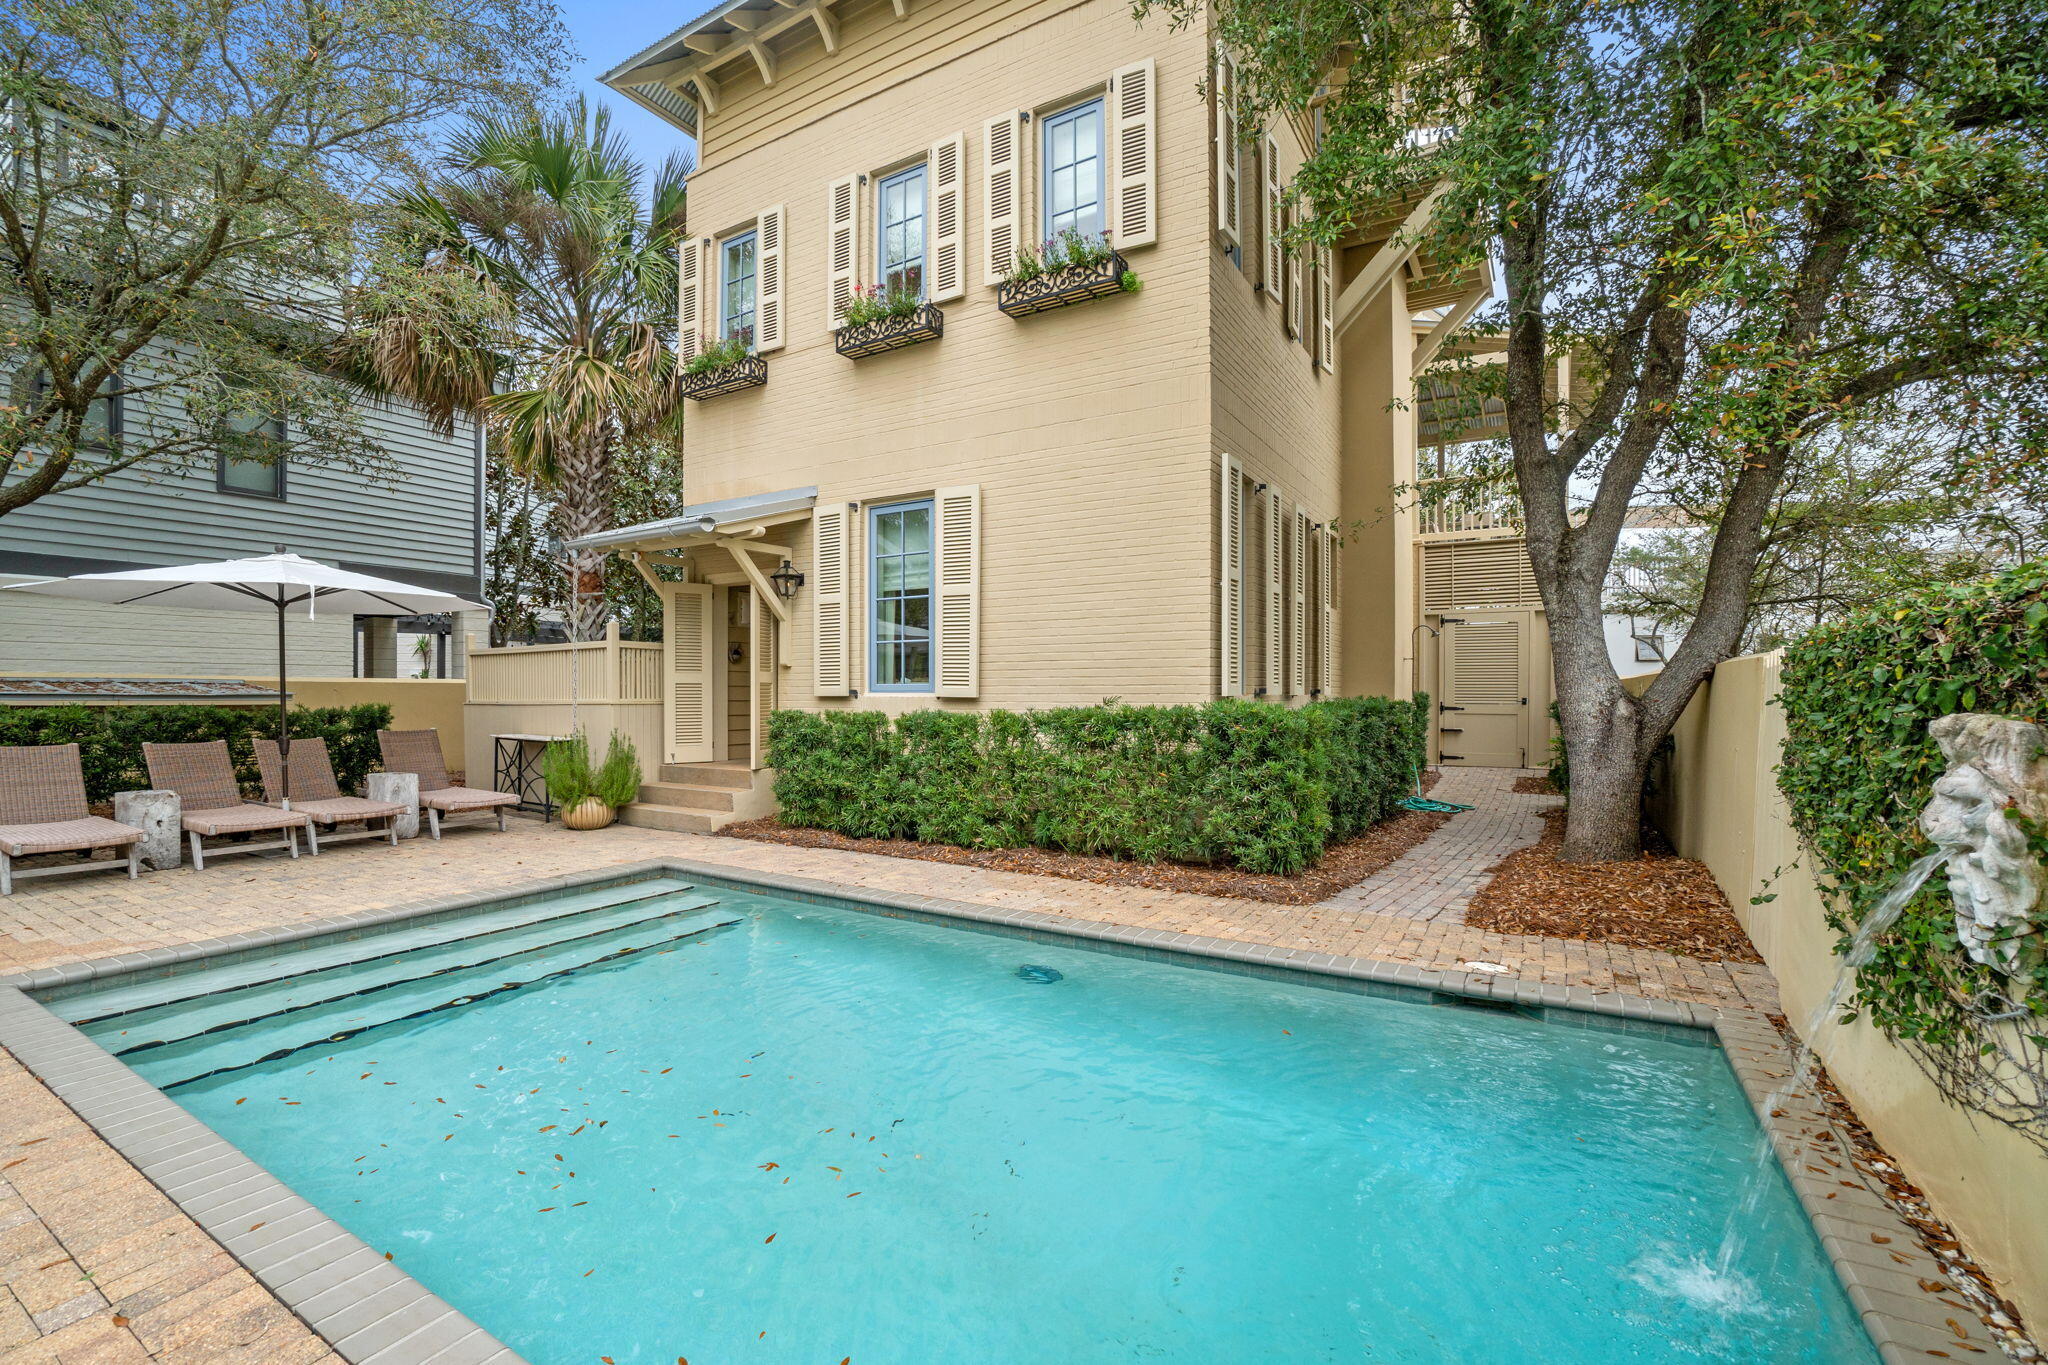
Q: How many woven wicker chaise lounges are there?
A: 4